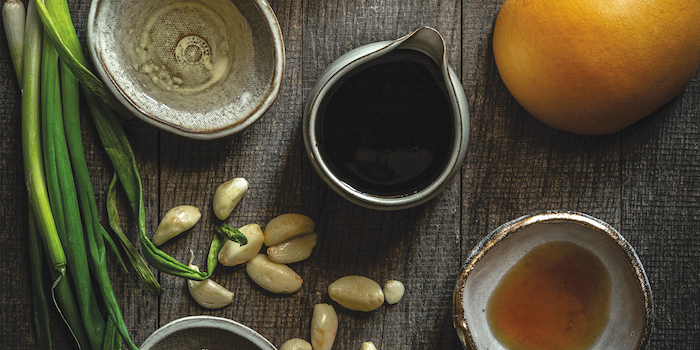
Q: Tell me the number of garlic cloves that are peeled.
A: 12